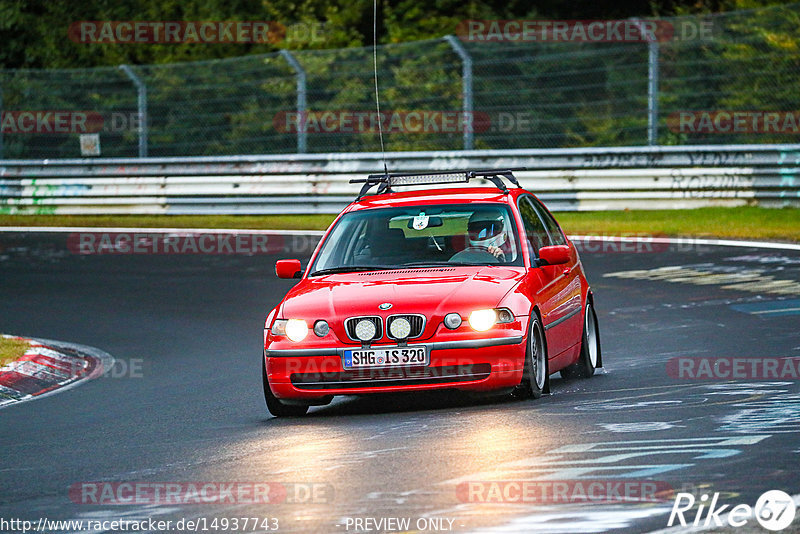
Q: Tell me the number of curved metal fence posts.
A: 4